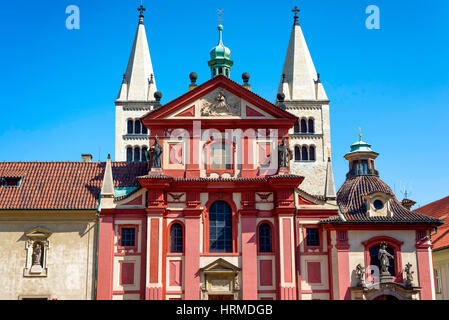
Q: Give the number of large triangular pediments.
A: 1